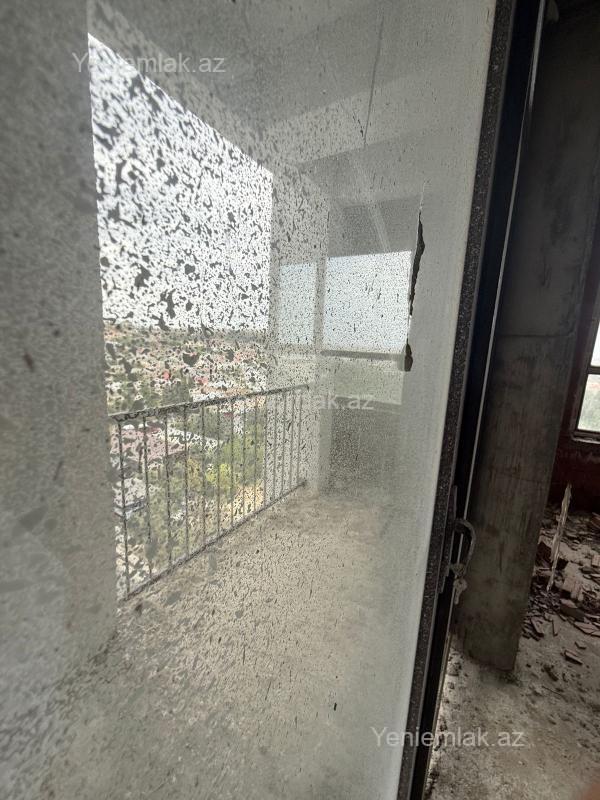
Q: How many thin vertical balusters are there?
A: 14